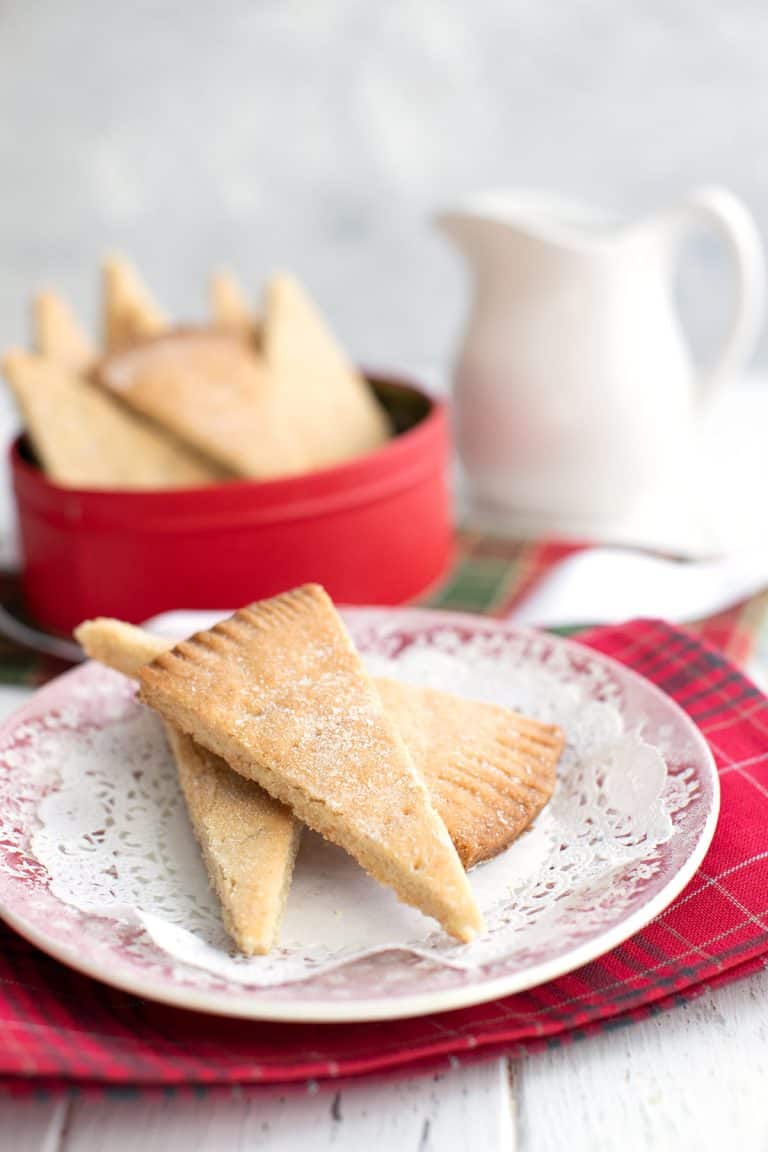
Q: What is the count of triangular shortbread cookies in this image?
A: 9